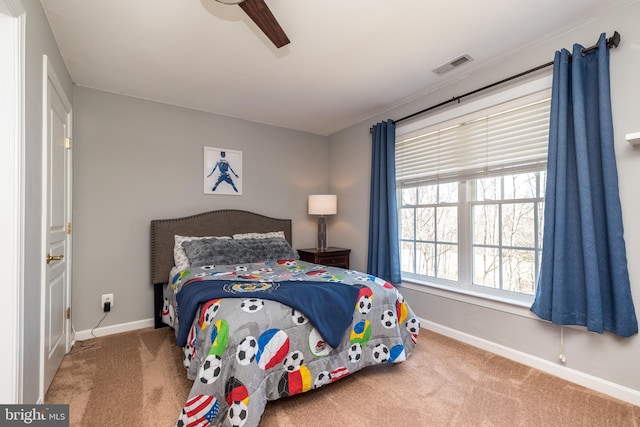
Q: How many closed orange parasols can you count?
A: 0